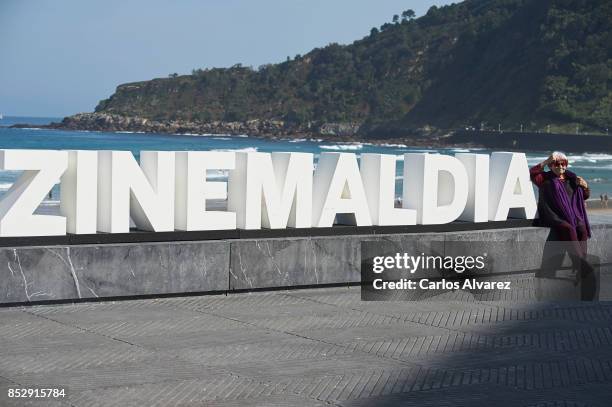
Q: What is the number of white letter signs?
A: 10